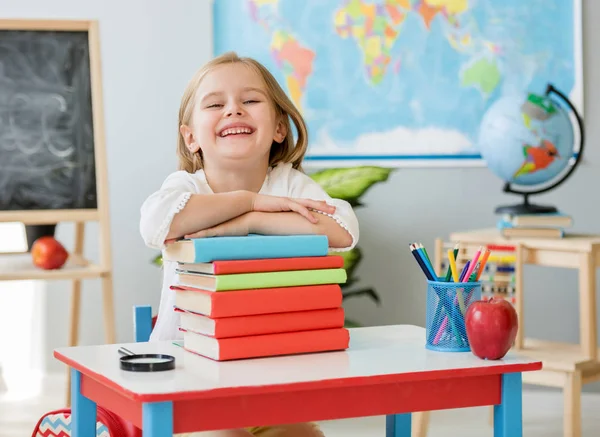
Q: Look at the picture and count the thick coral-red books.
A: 3